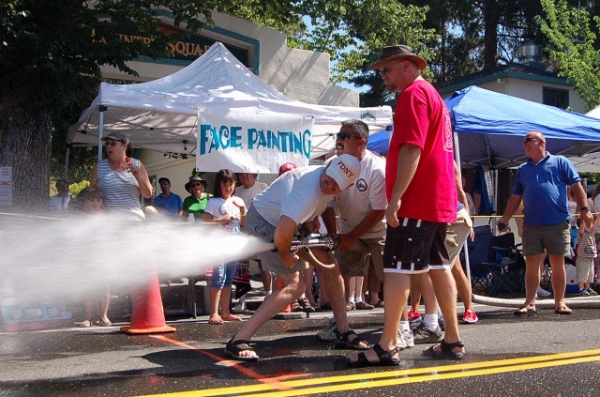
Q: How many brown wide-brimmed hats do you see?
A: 1